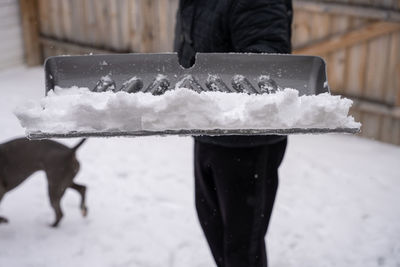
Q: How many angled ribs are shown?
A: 7